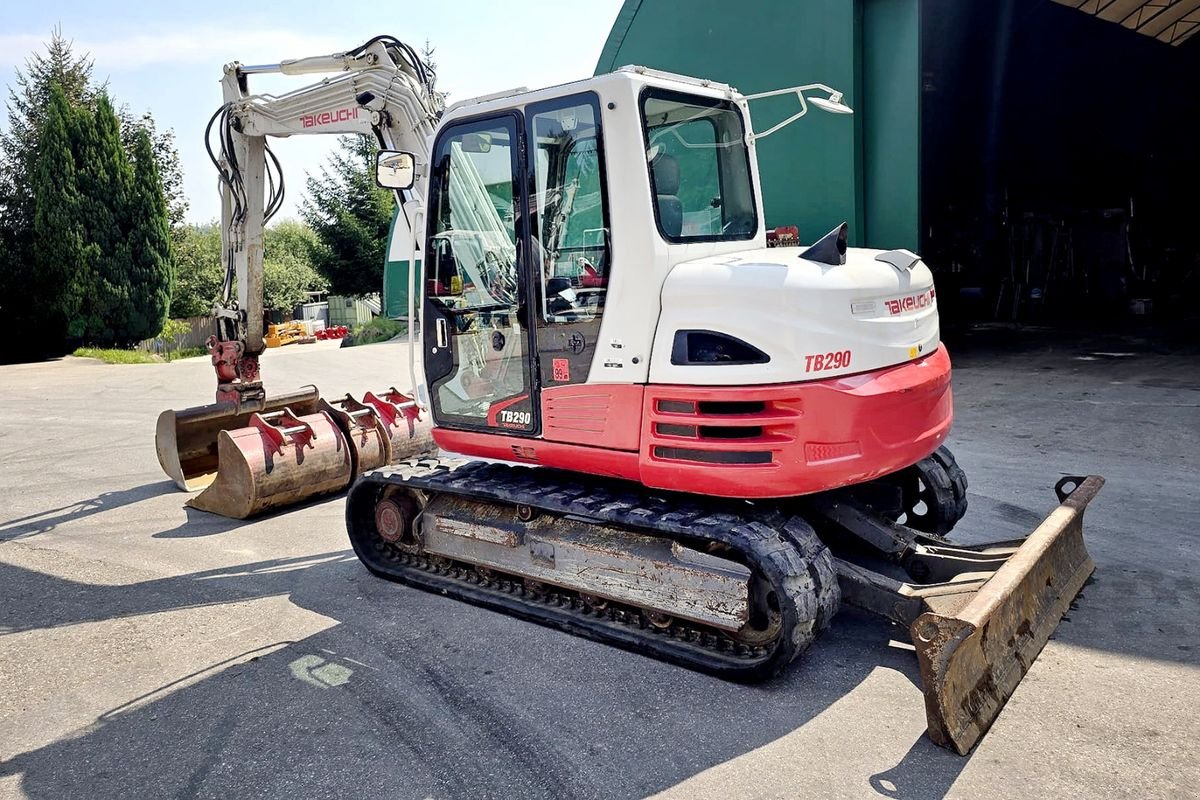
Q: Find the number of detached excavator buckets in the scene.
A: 3